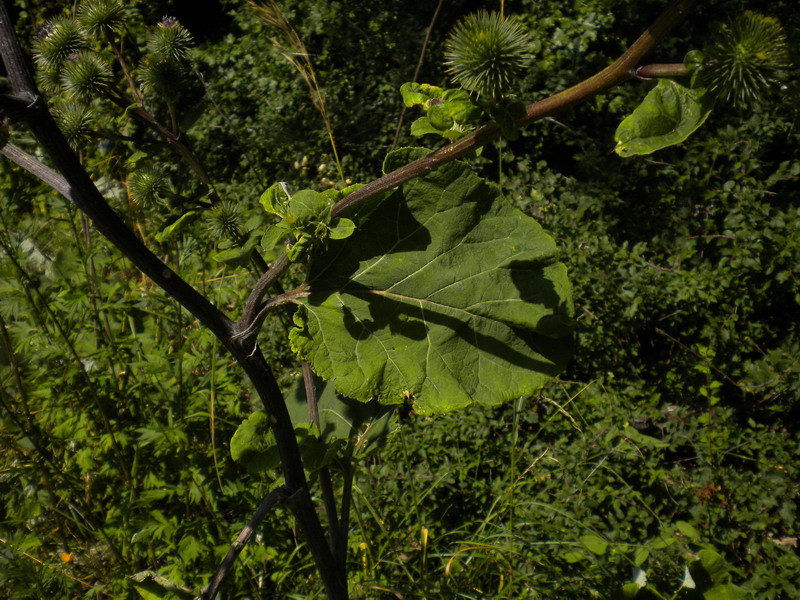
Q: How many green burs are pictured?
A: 11